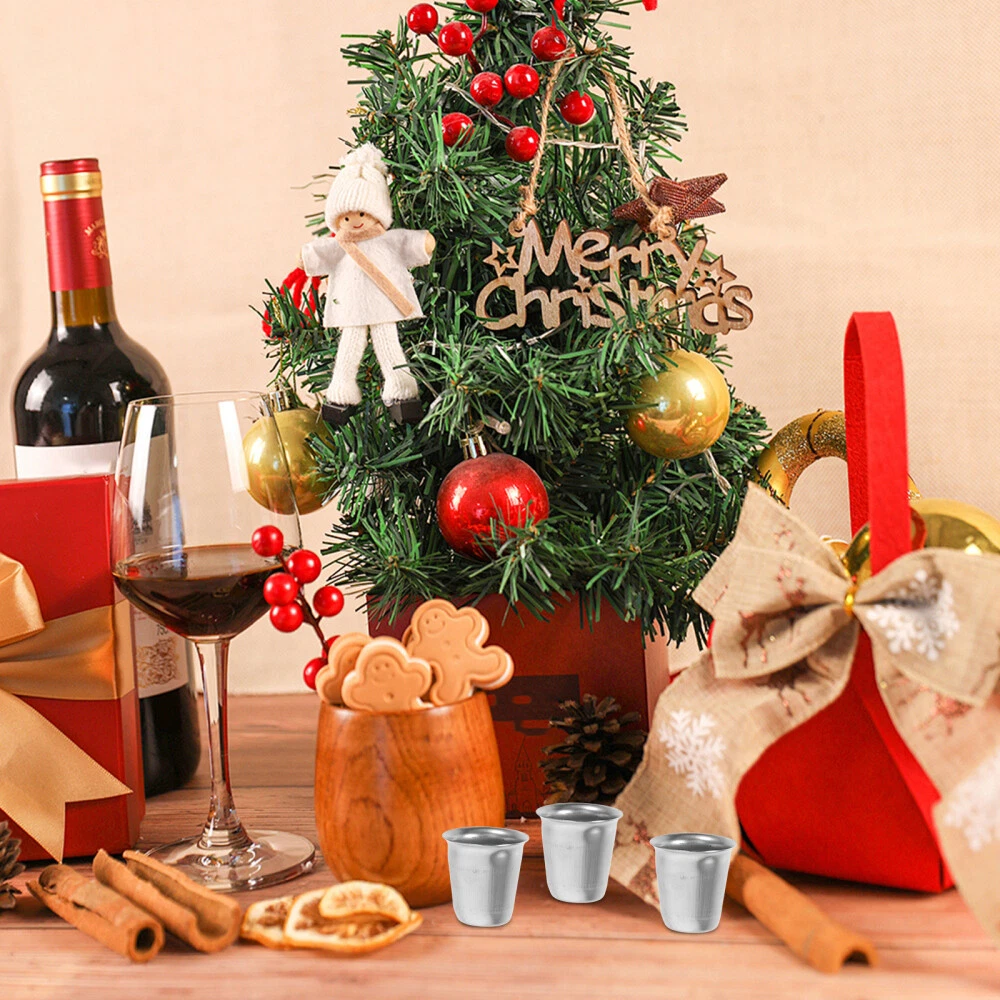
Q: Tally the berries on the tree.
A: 9